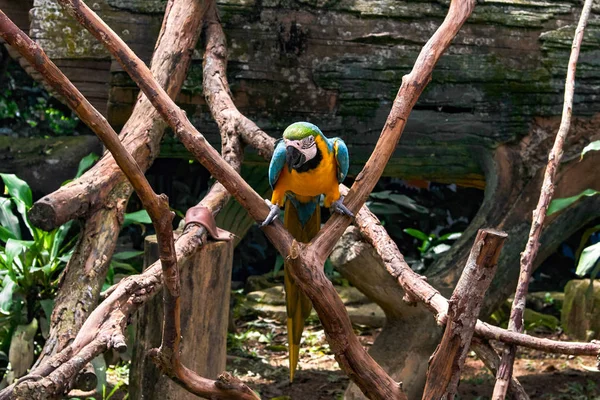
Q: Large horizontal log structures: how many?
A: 1